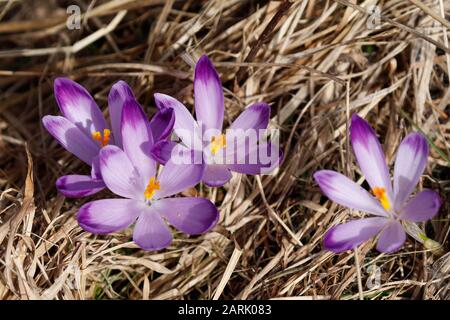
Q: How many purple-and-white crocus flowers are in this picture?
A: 4